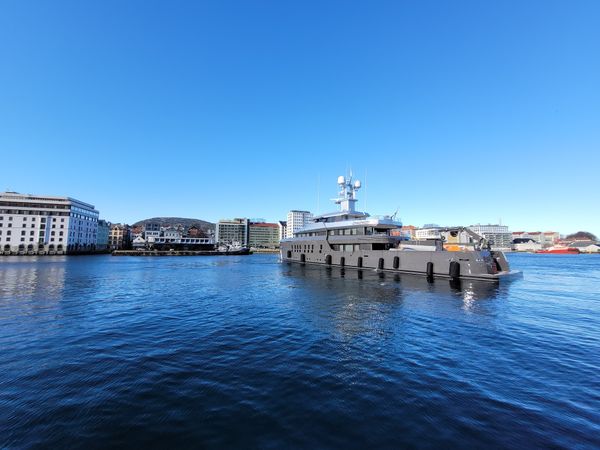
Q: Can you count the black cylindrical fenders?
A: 9